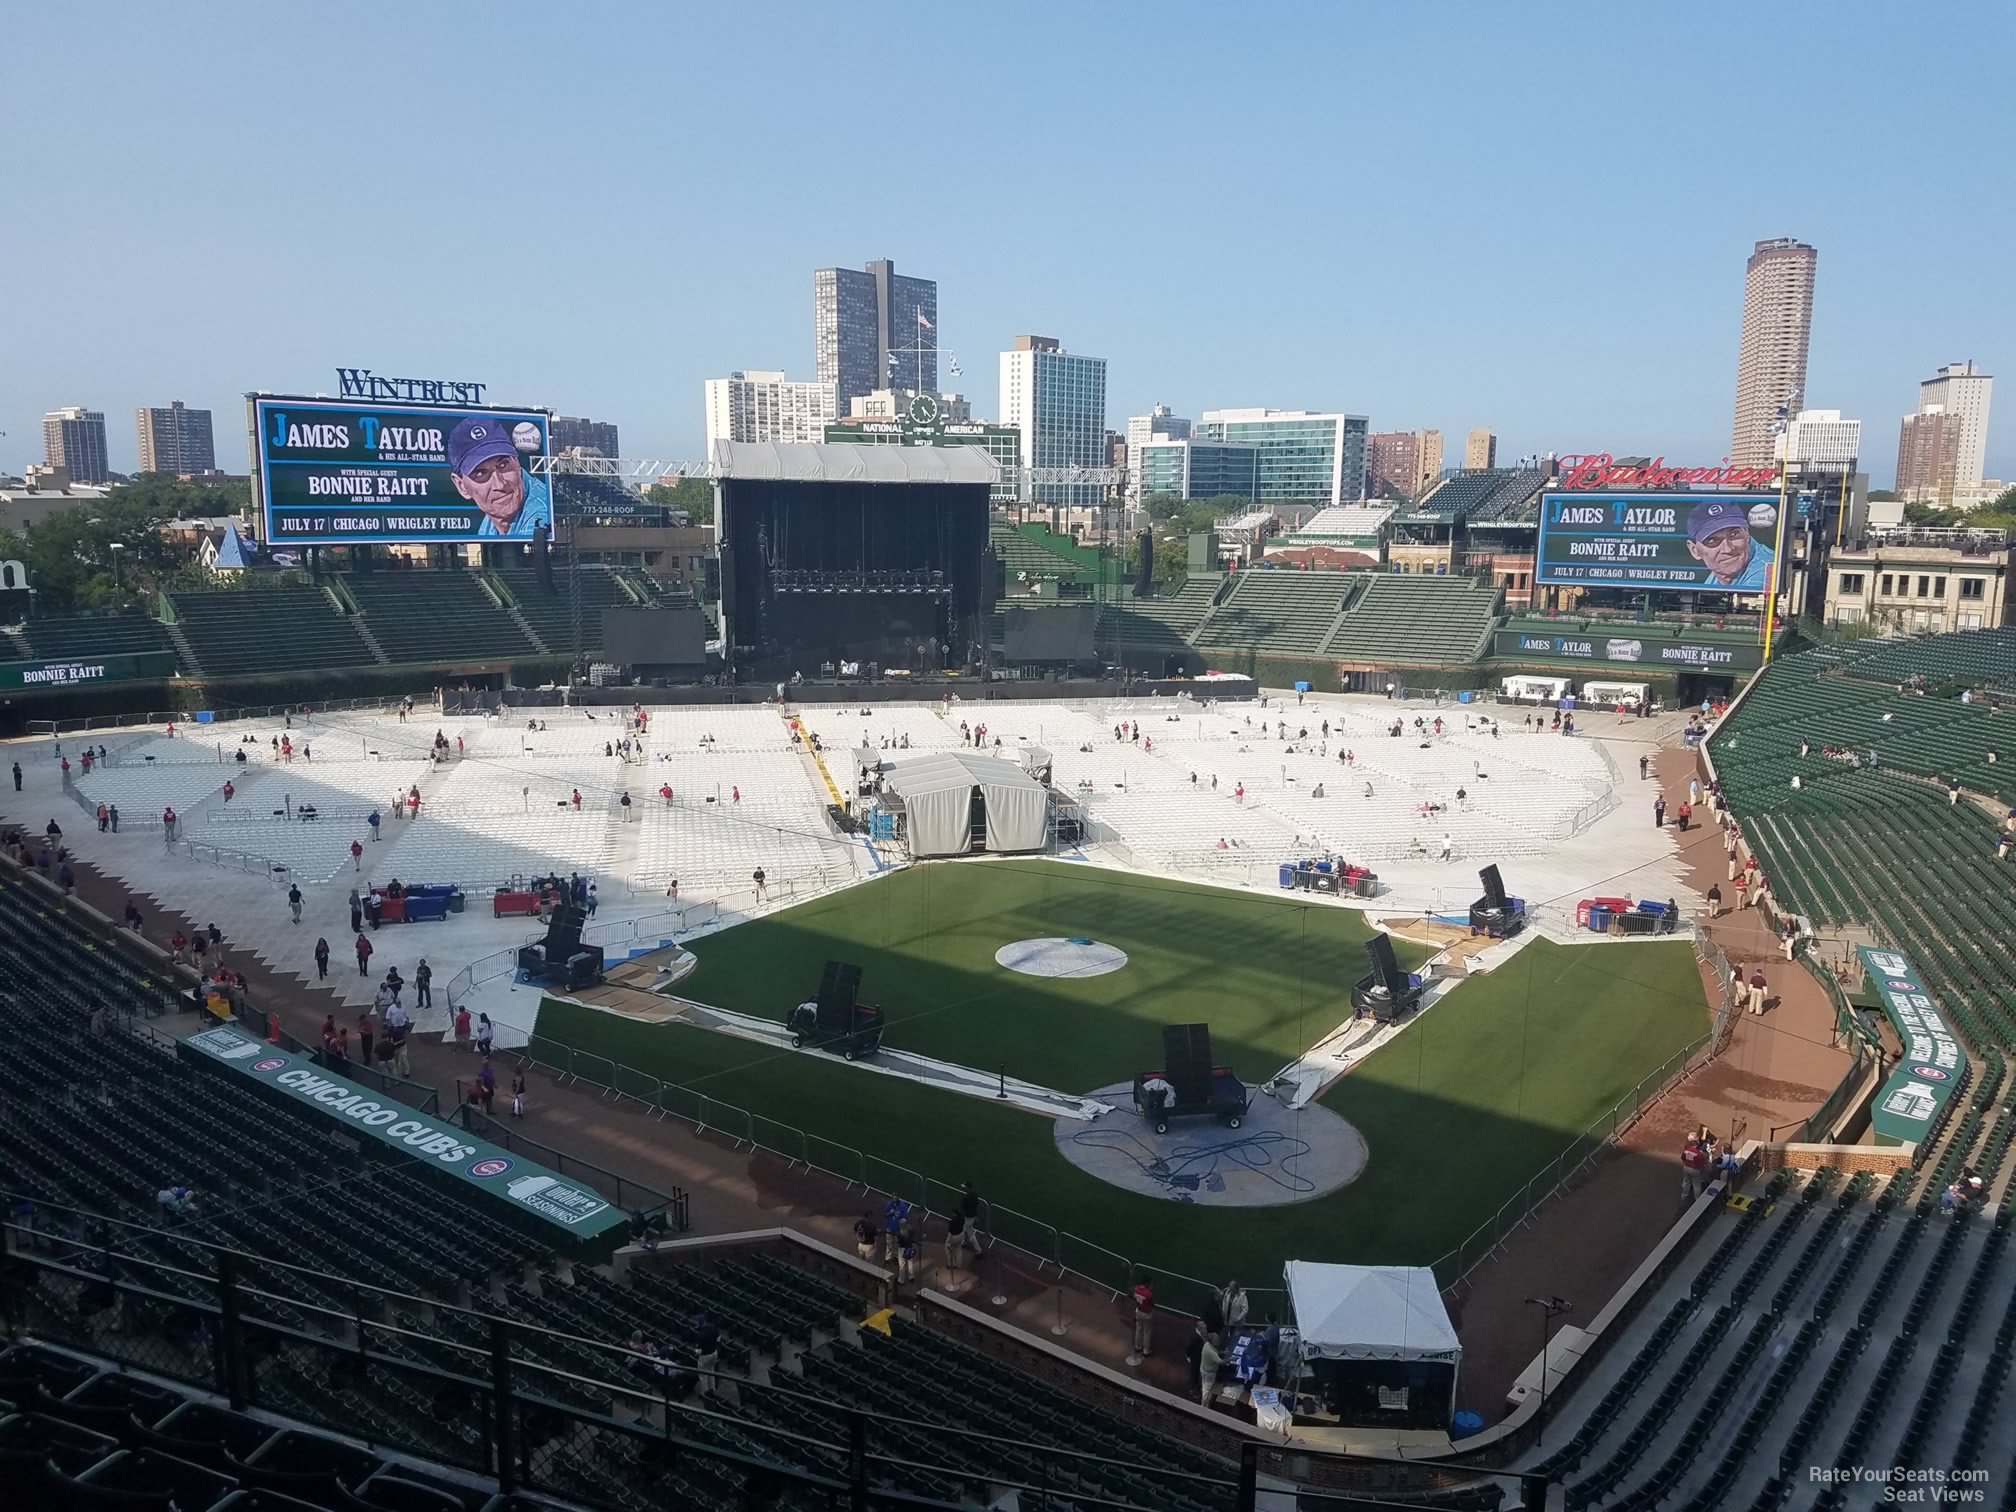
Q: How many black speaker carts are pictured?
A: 5